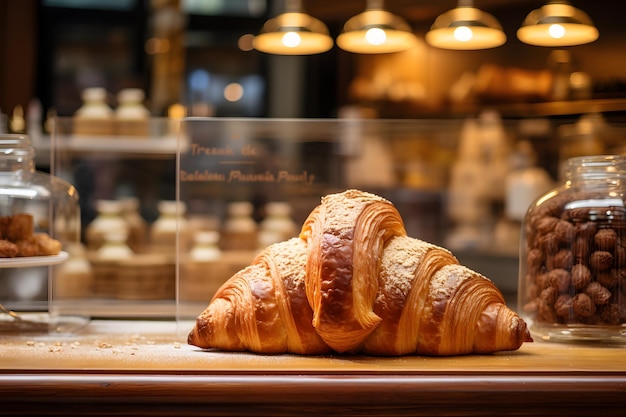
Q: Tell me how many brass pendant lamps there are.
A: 4